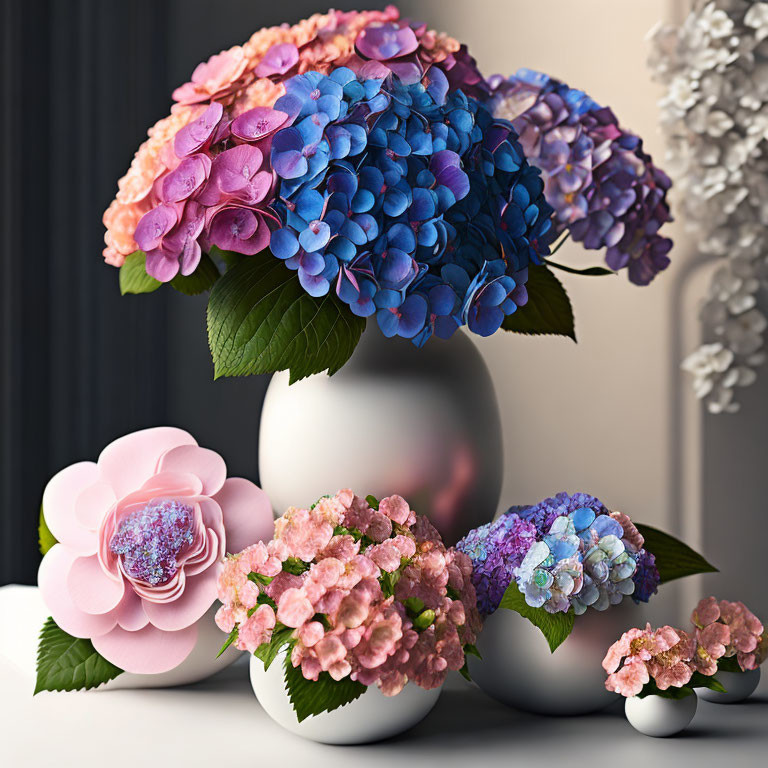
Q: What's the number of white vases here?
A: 6